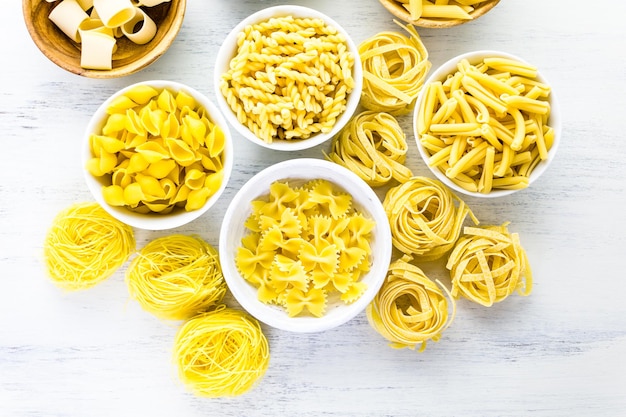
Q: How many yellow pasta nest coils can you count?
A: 8